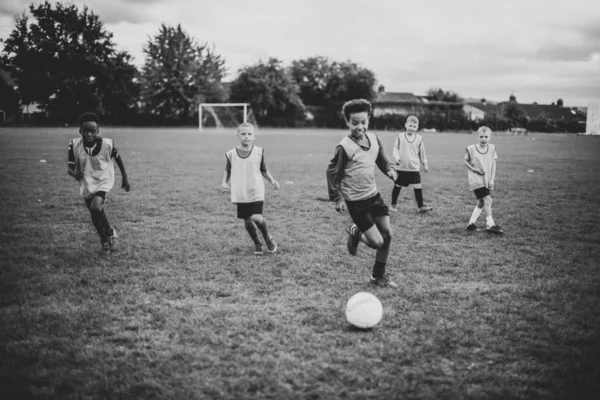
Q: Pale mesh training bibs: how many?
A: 5